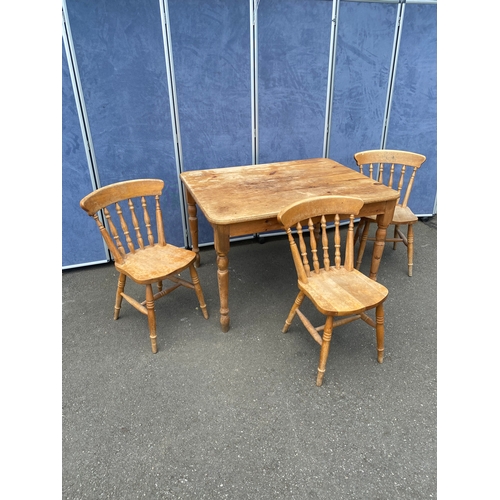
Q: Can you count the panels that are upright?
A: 6